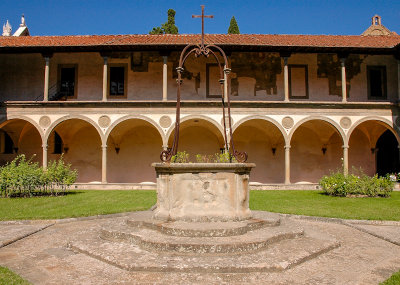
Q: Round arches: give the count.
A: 7